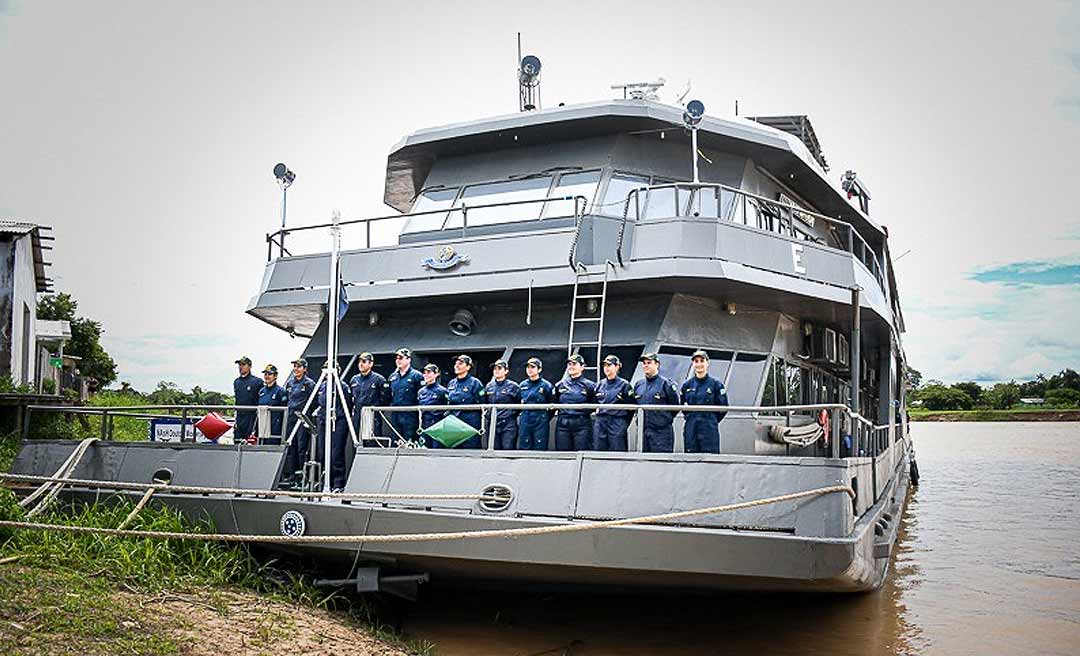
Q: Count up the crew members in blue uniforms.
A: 14